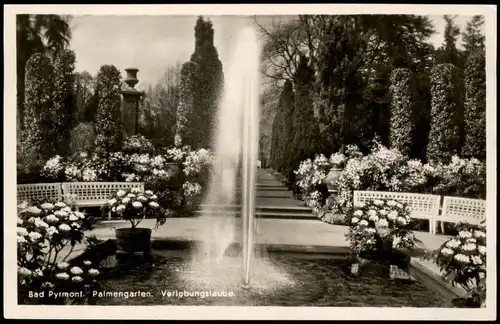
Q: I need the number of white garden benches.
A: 4